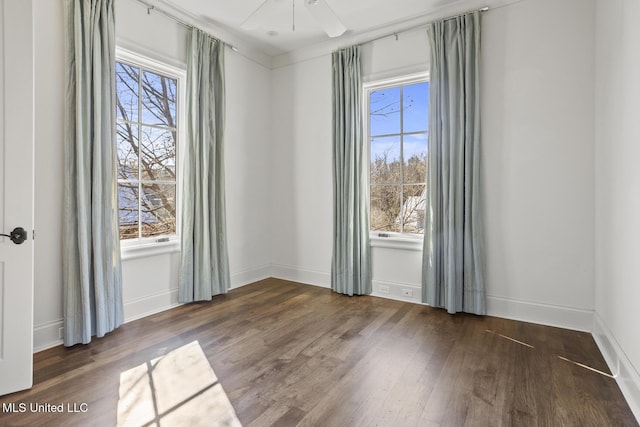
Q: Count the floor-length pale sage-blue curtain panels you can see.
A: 4